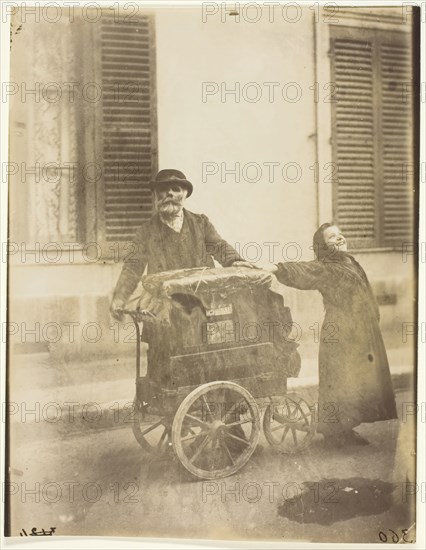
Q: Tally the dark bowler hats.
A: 1